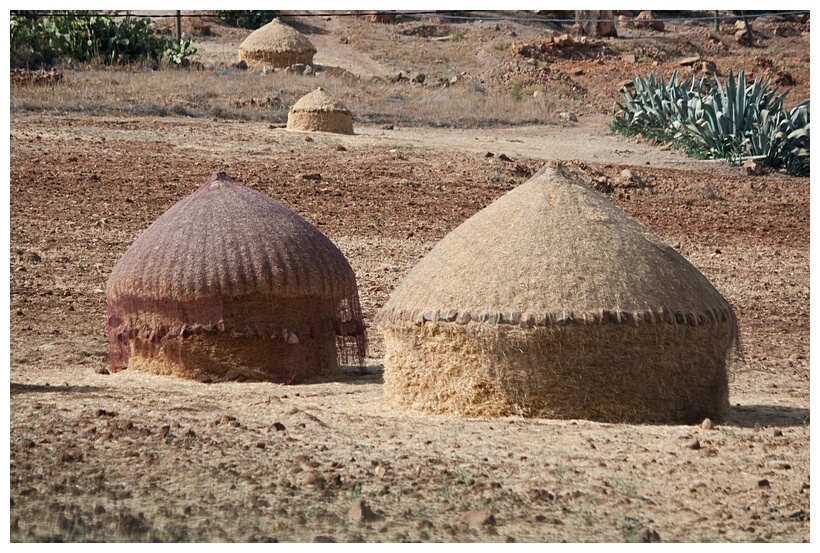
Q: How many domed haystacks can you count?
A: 4